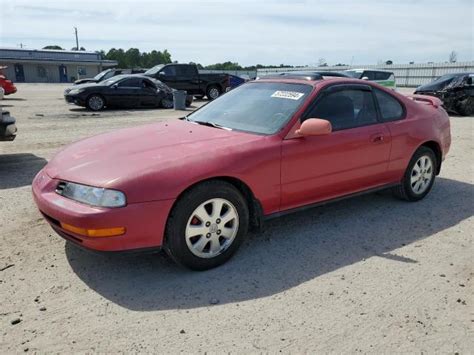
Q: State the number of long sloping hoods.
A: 1